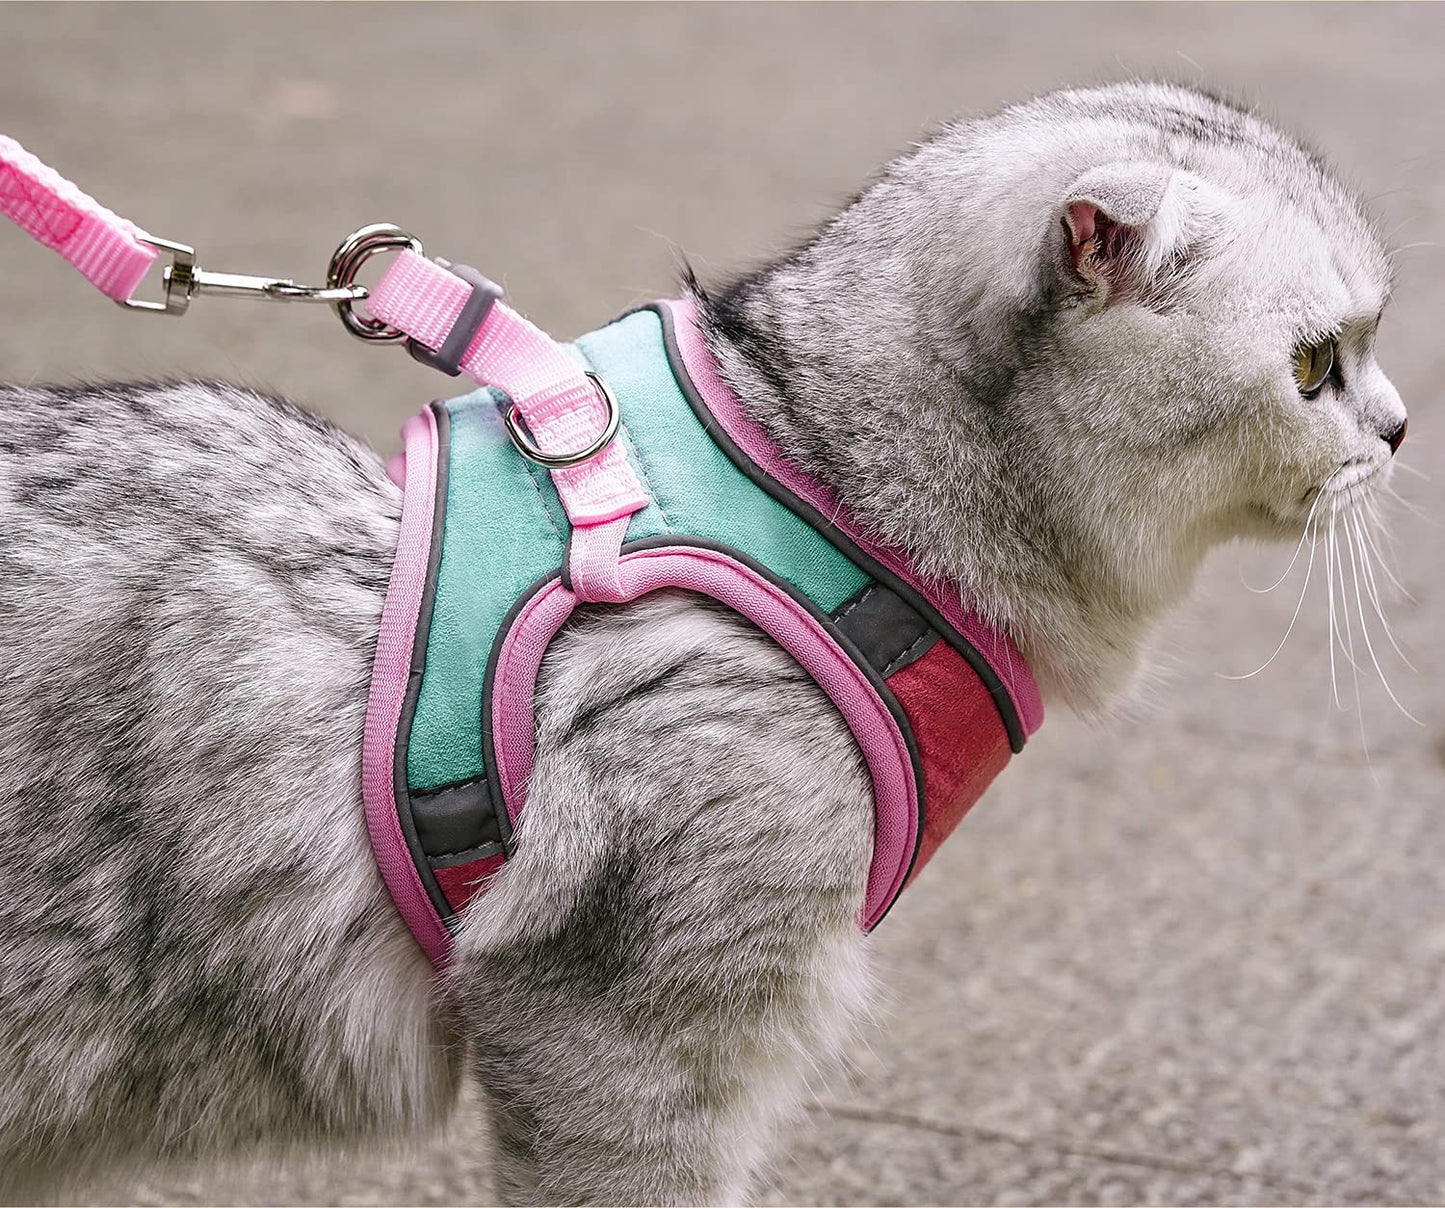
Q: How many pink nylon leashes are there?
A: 1